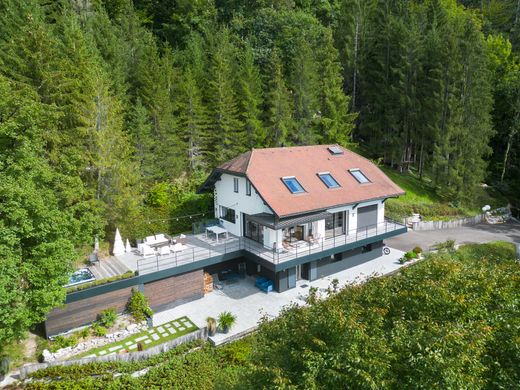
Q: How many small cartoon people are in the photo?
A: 0